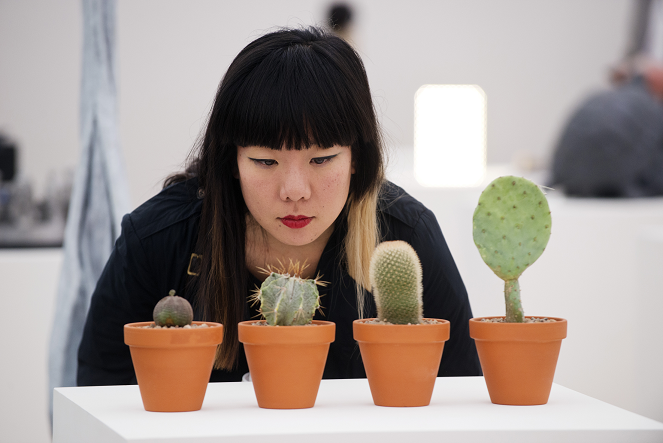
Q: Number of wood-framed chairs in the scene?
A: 0